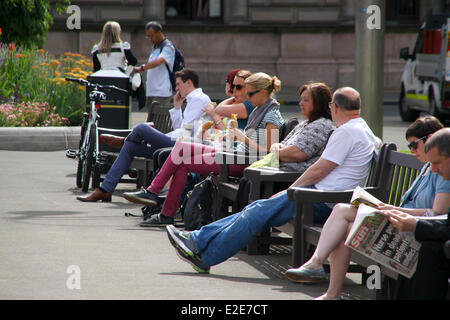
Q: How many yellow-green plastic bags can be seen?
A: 1